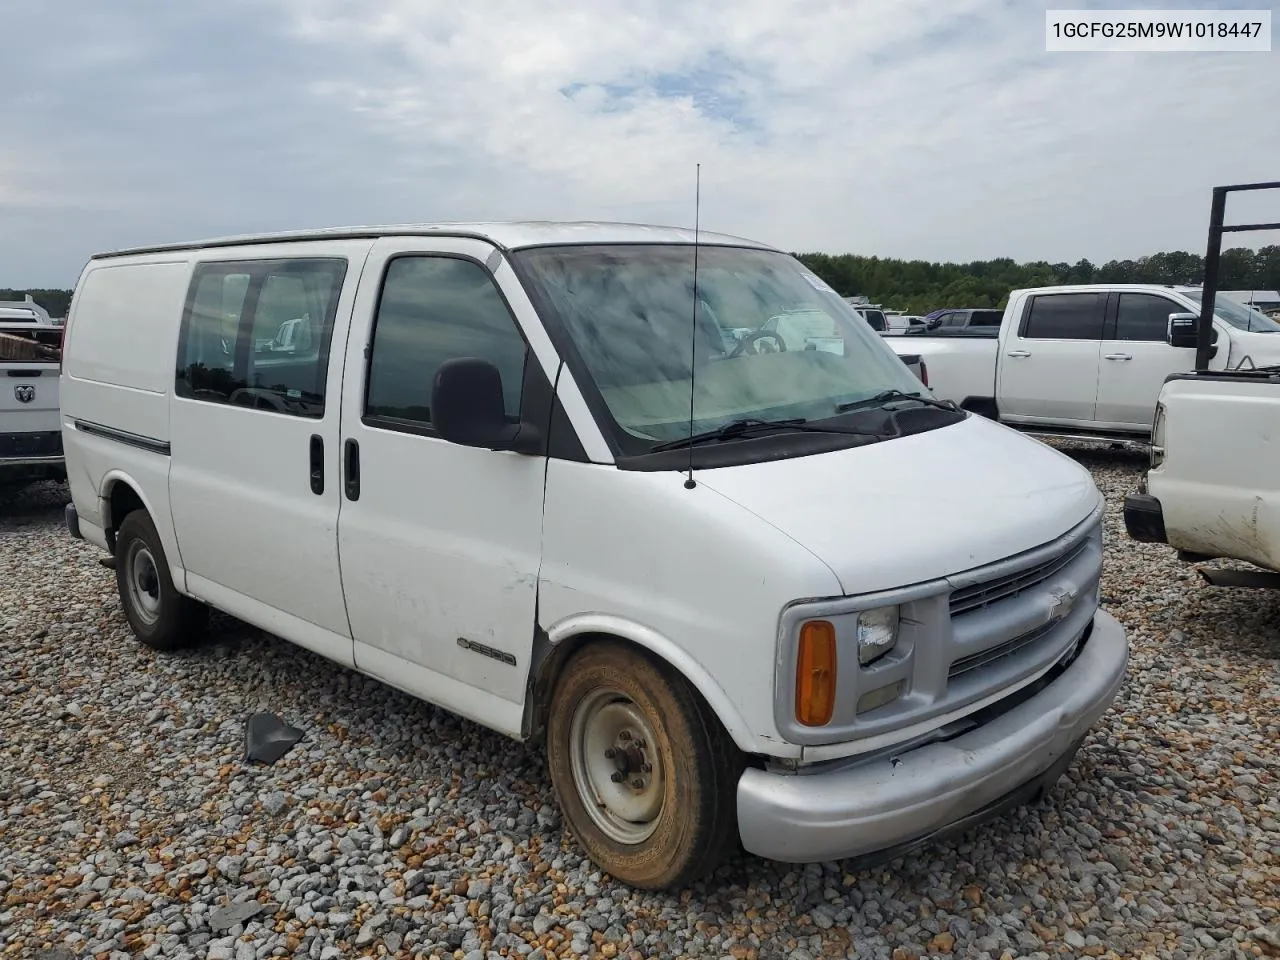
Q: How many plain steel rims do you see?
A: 2